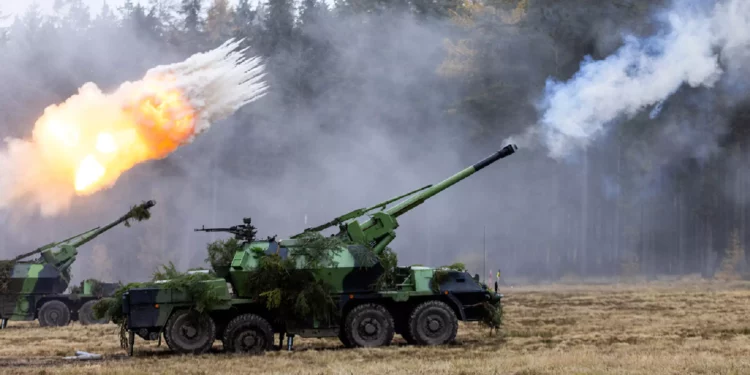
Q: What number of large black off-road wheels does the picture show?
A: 6